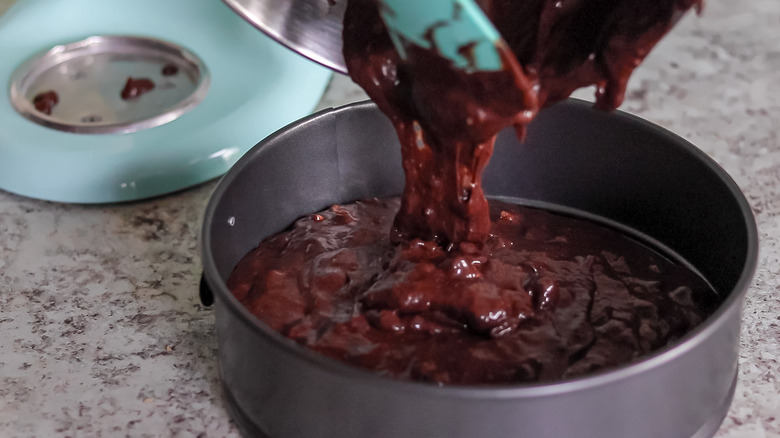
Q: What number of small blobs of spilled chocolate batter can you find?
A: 3